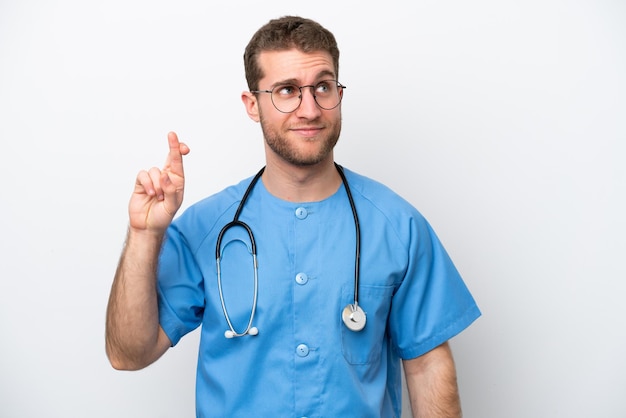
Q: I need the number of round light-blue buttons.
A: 3